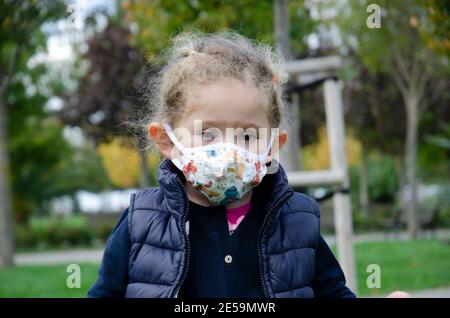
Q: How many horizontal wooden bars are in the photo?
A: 2